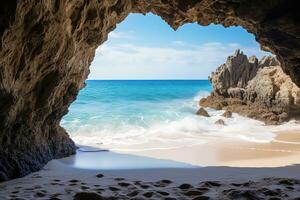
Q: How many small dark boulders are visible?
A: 3